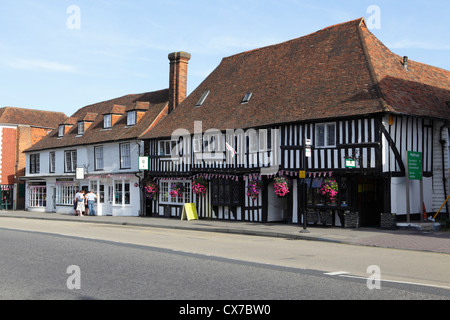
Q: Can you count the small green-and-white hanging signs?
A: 2